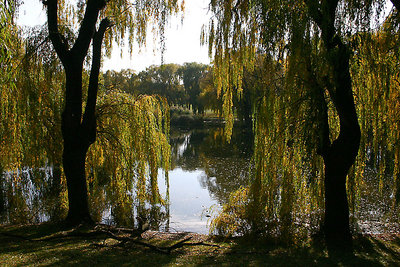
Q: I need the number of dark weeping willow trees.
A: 2